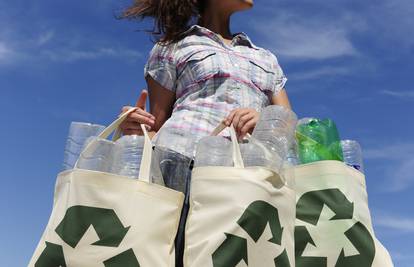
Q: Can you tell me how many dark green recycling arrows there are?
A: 9